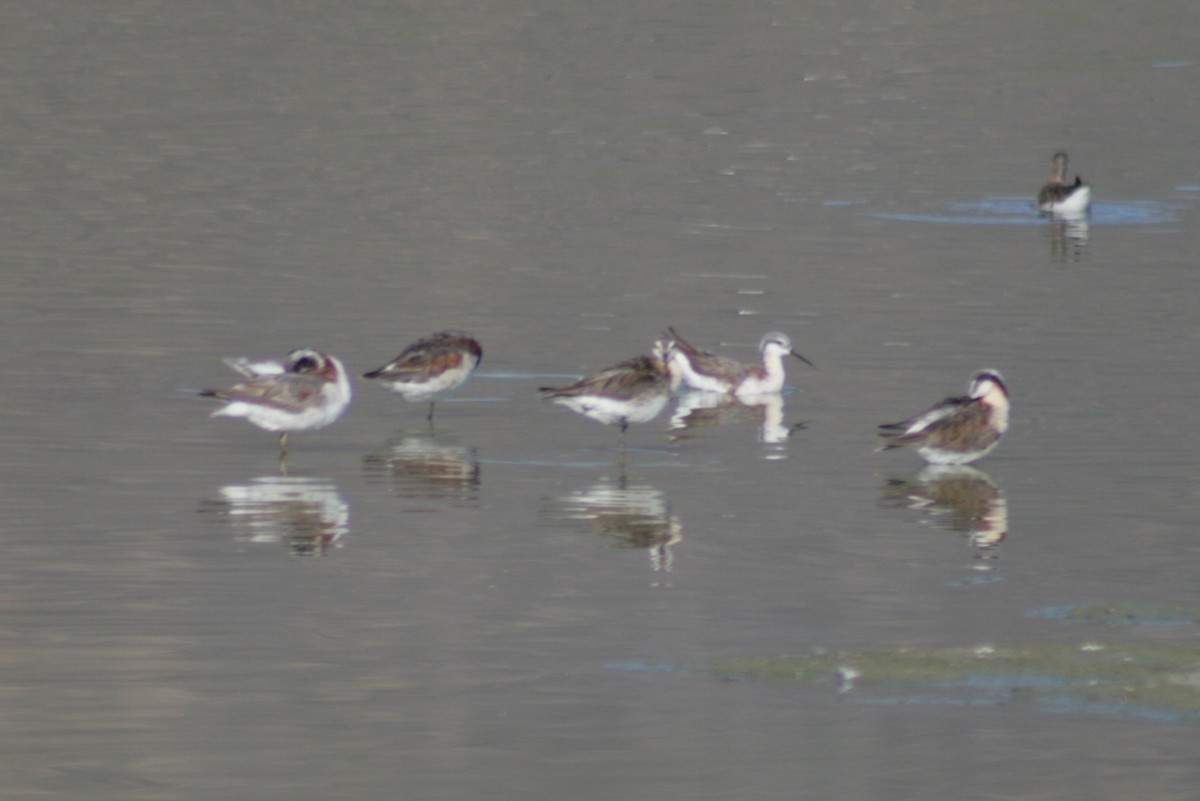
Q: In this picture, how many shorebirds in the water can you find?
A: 6